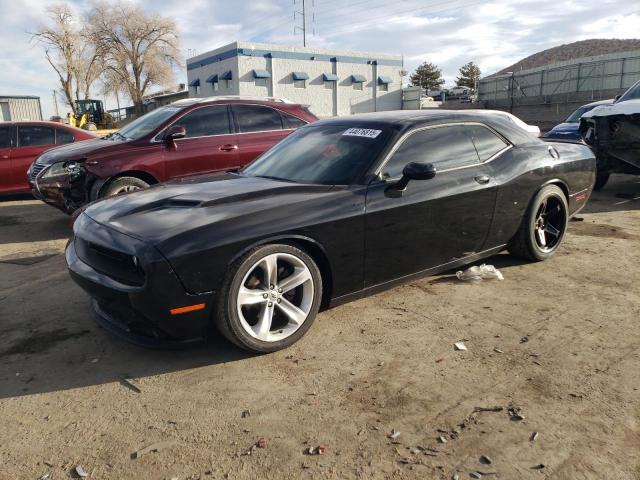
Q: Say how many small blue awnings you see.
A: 8